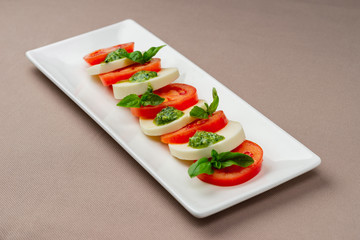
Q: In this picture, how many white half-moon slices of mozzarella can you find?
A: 4